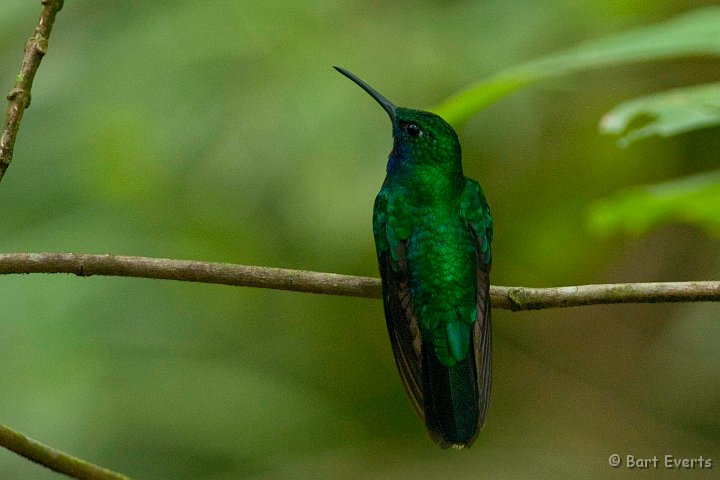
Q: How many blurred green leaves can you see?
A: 3